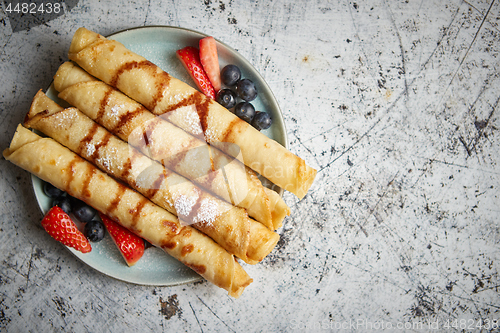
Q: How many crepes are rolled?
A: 4